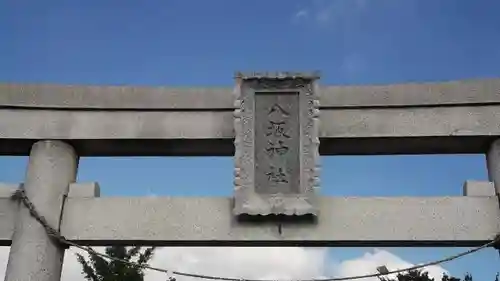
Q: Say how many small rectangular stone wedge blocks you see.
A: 2